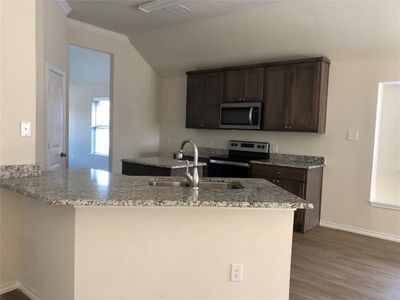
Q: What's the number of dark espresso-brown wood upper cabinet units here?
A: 3